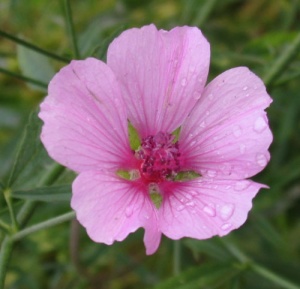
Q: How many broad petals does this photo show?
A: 5